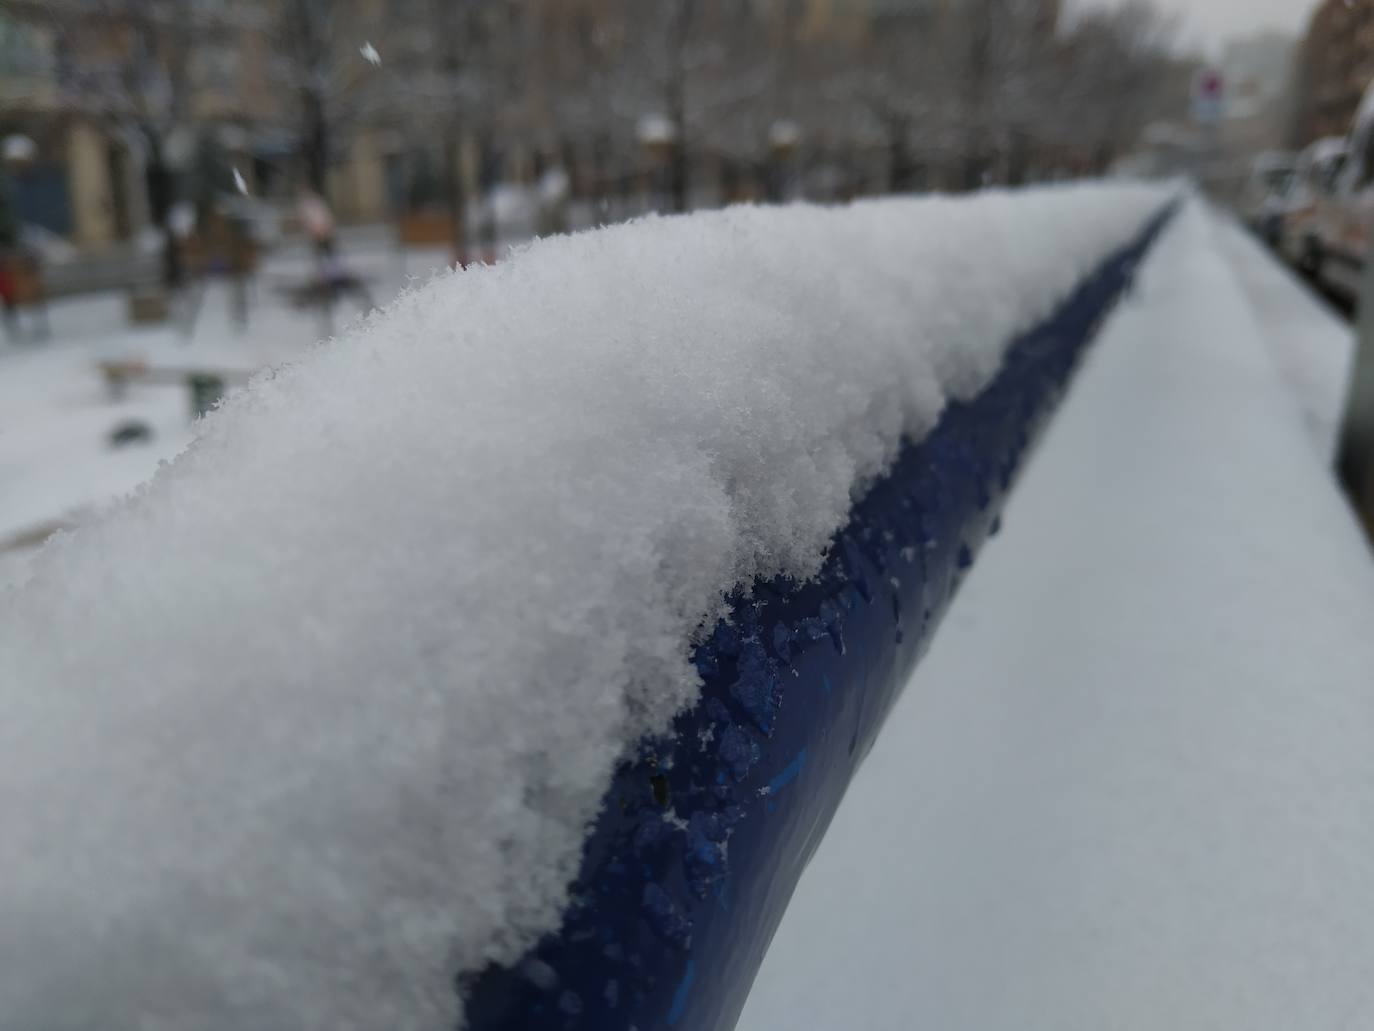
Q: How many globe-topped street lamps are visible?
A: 3